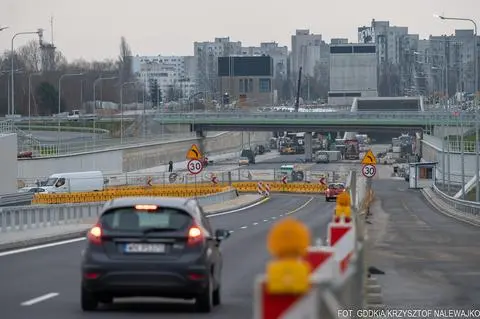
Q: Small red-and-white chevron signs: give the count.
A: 4